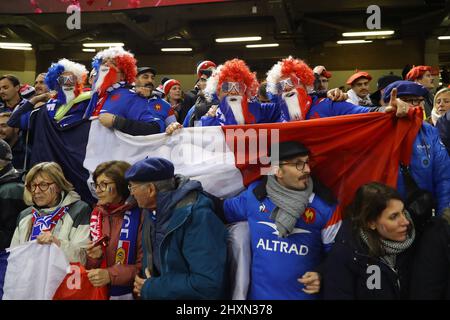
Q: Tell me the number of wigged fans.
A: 4